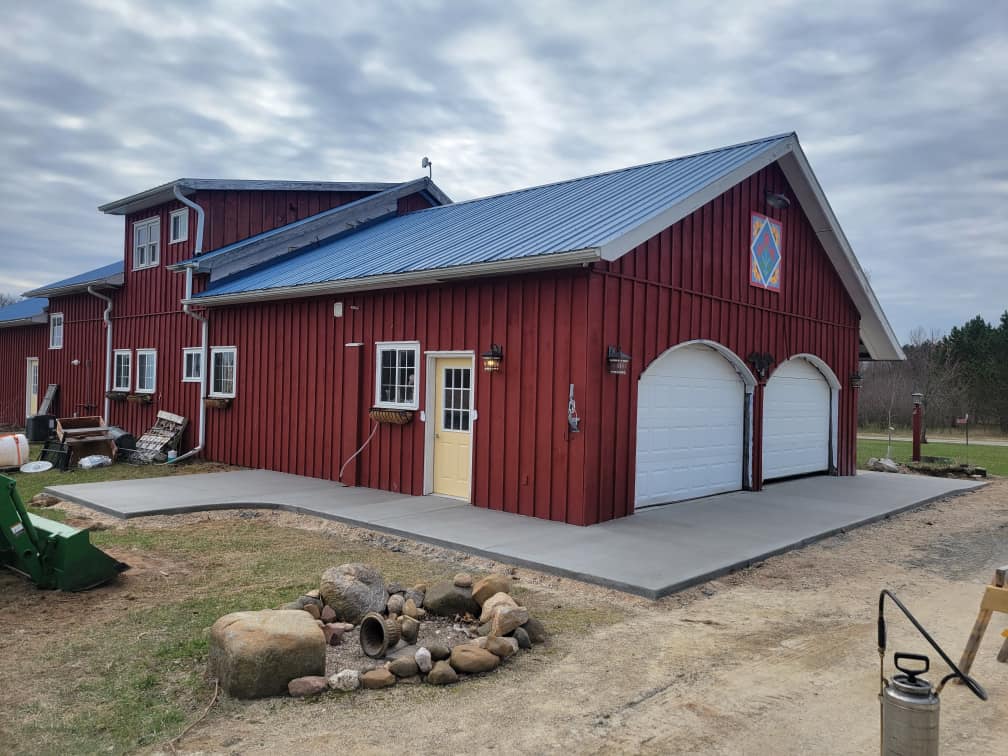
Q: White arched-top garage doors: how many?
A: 2